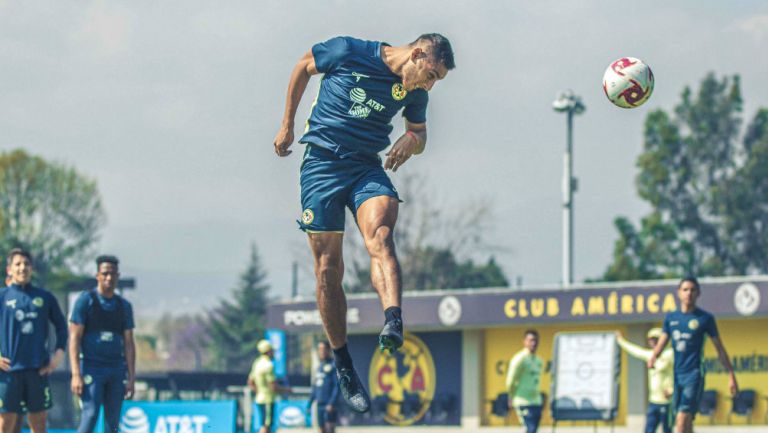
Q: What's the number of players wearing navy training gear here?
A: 5